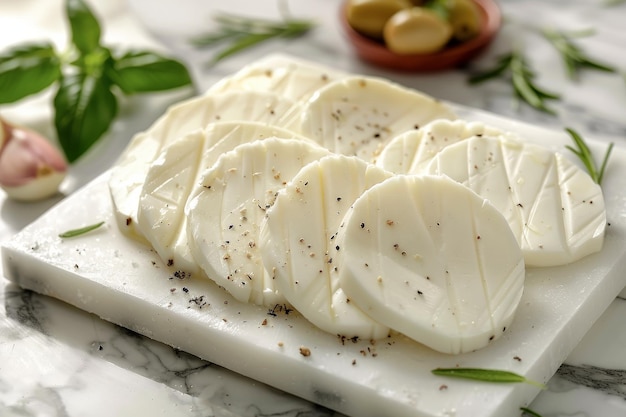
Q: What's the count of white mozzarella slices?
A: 9